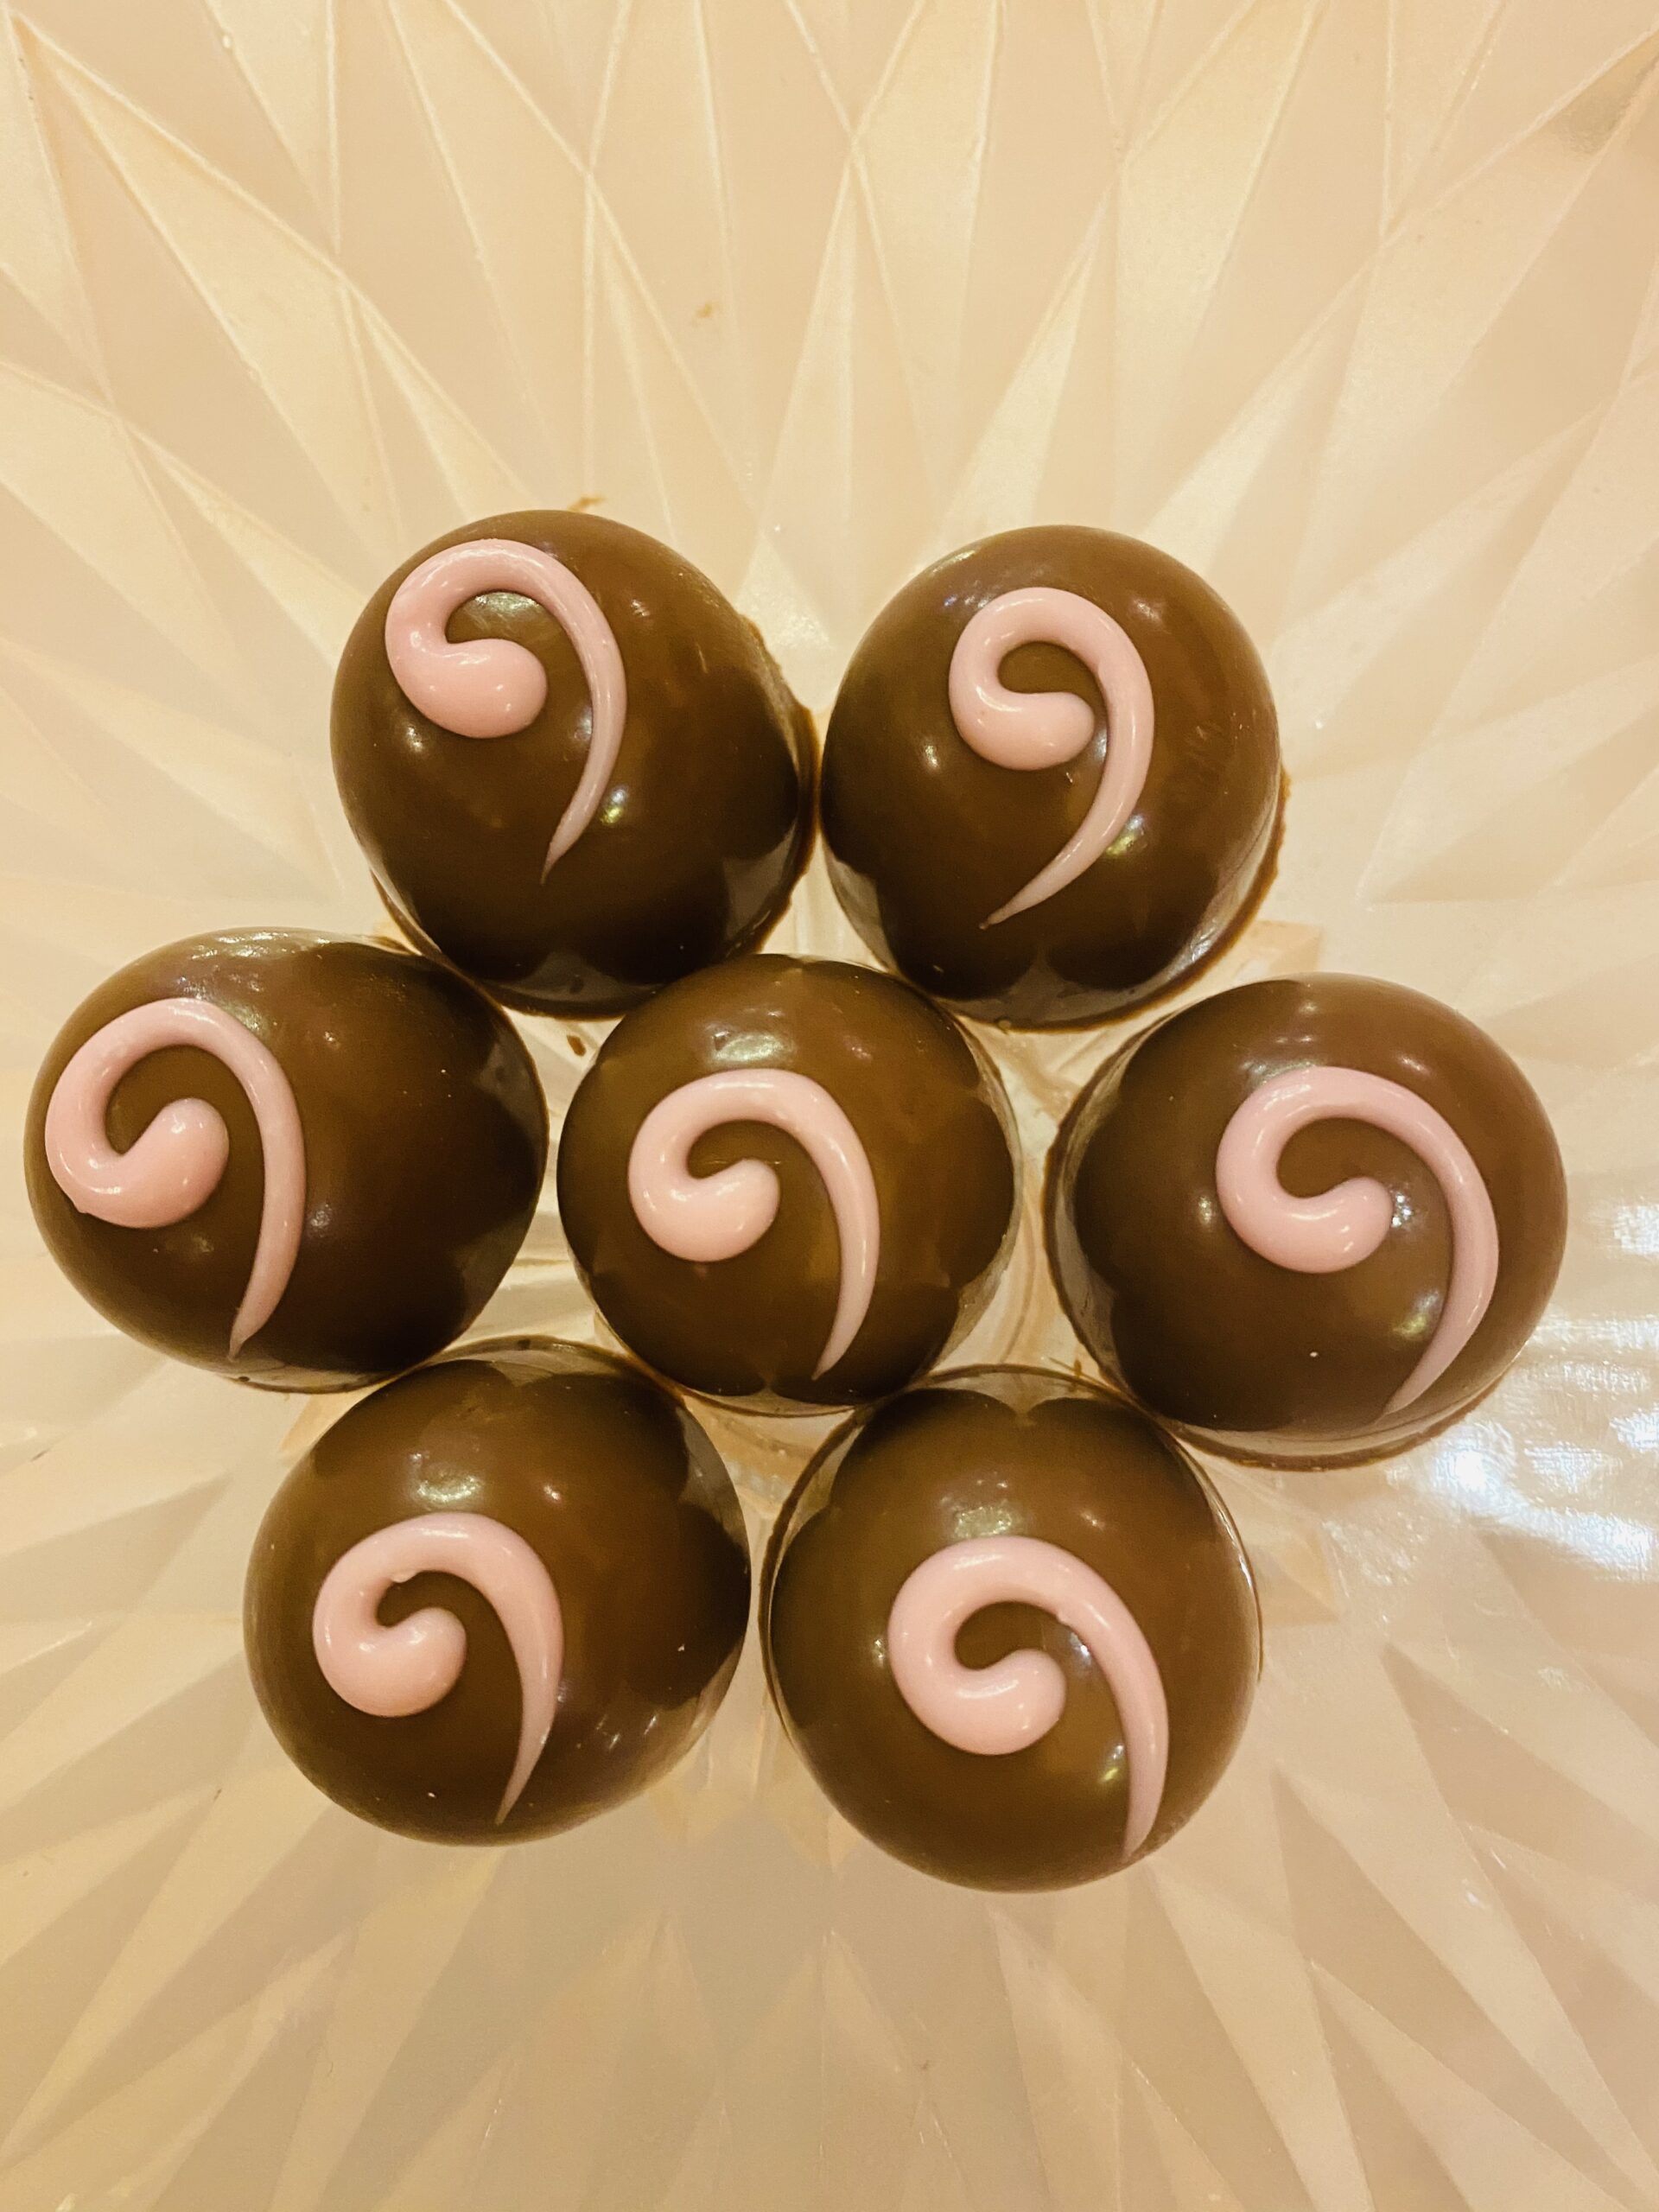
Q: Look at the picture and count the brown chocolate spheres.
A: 7